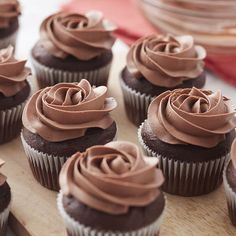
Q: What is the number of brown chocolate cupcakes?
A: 9